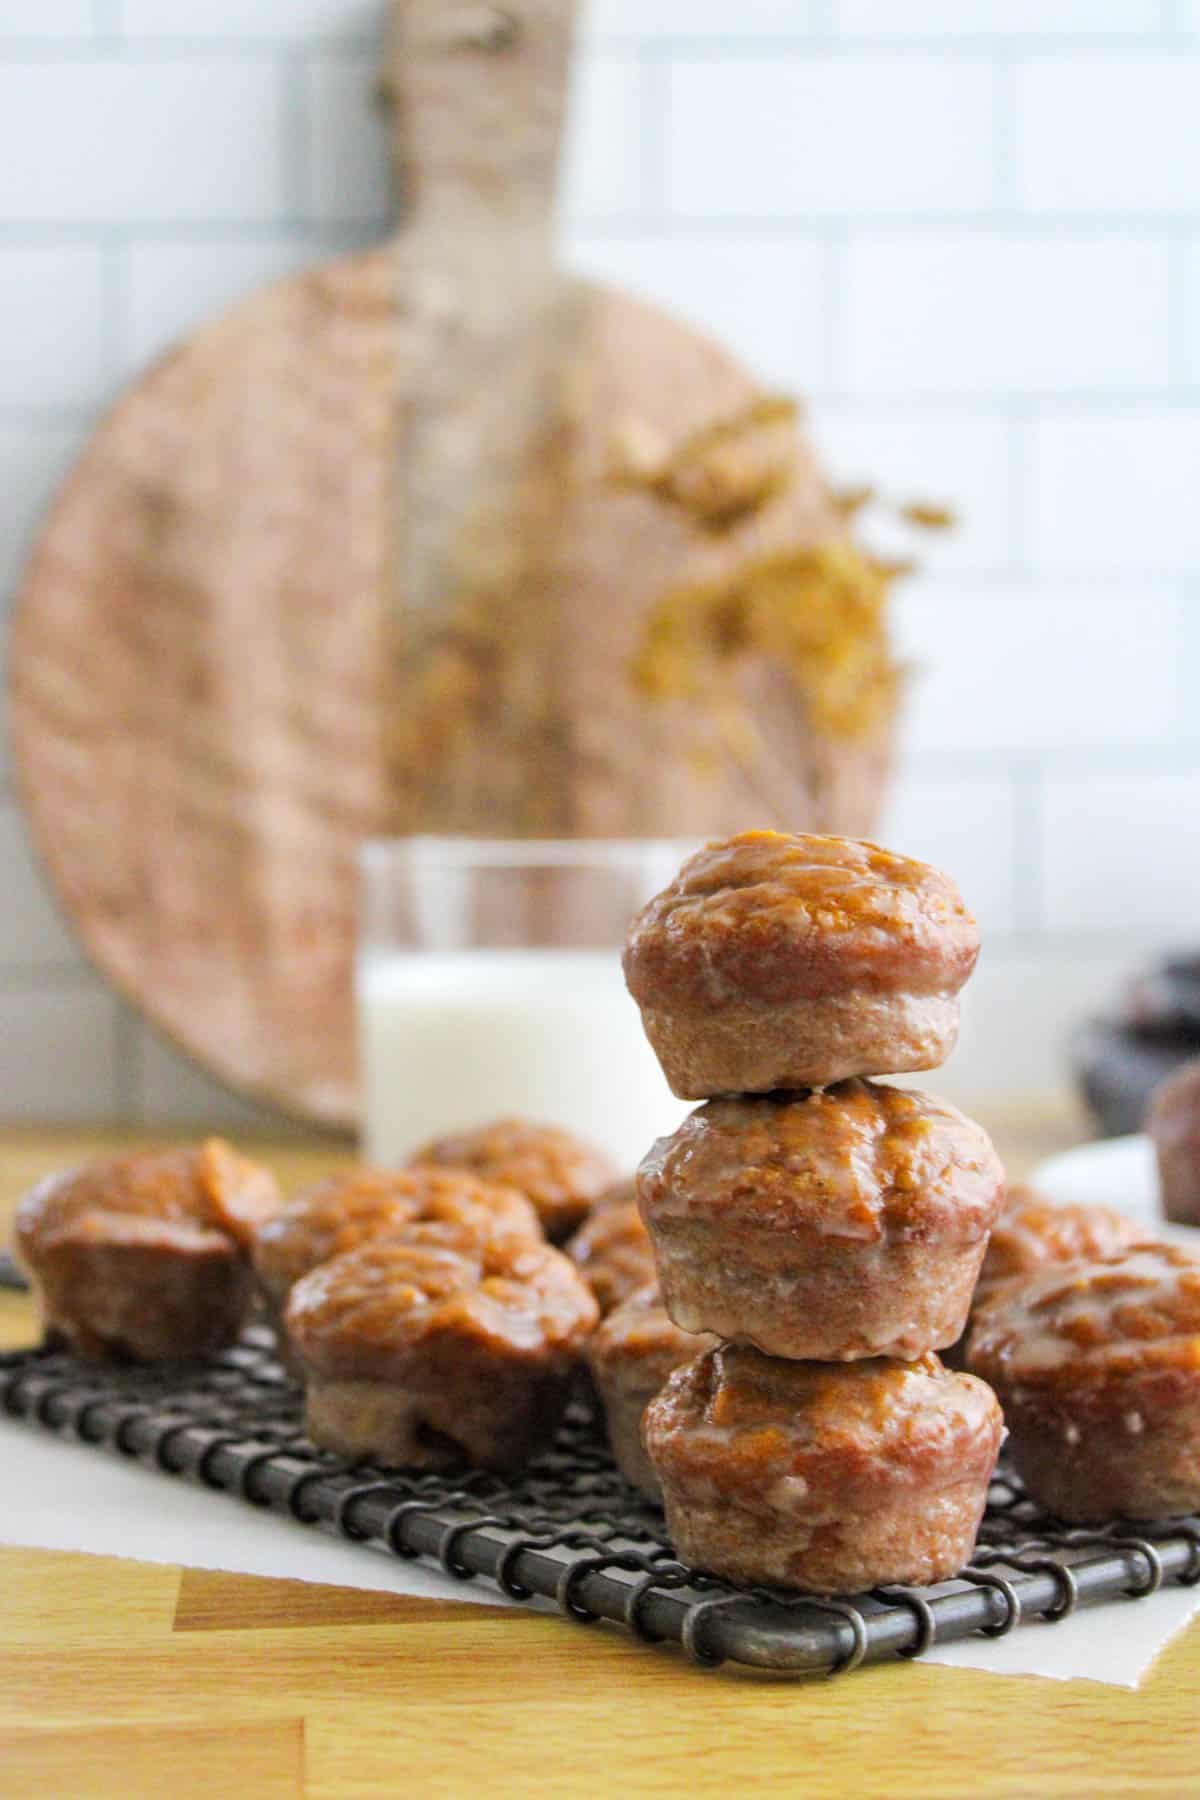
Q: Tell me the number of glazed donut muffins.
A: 12